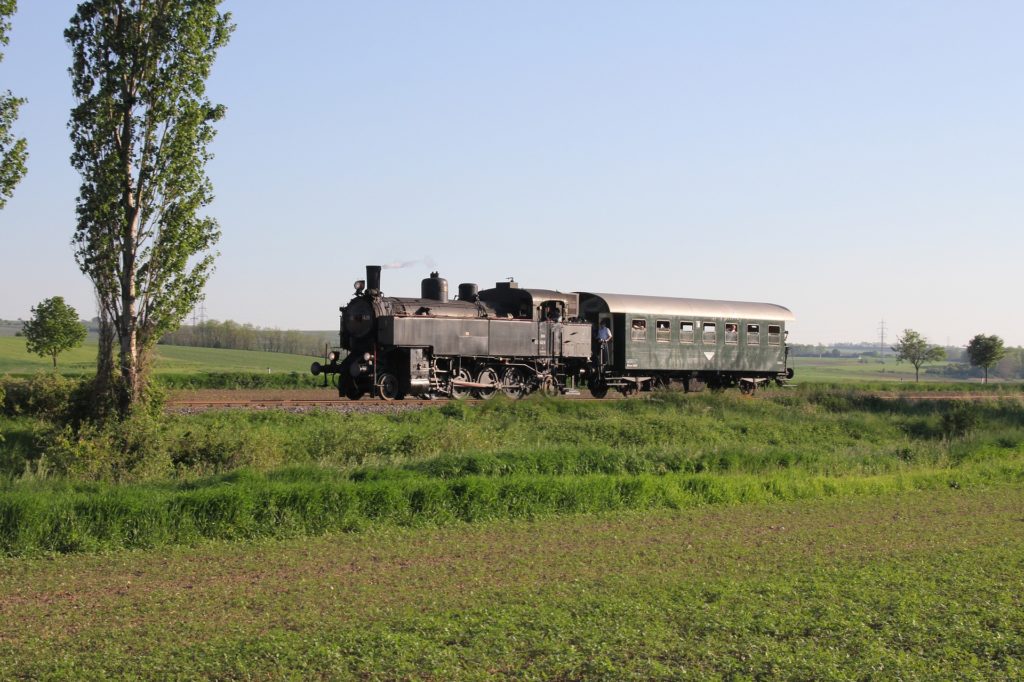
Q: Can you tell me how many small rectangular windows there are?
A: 7